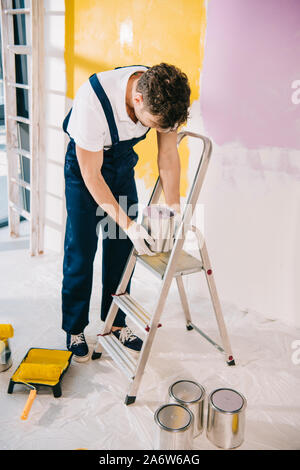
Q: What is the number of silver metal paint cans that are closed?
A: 3